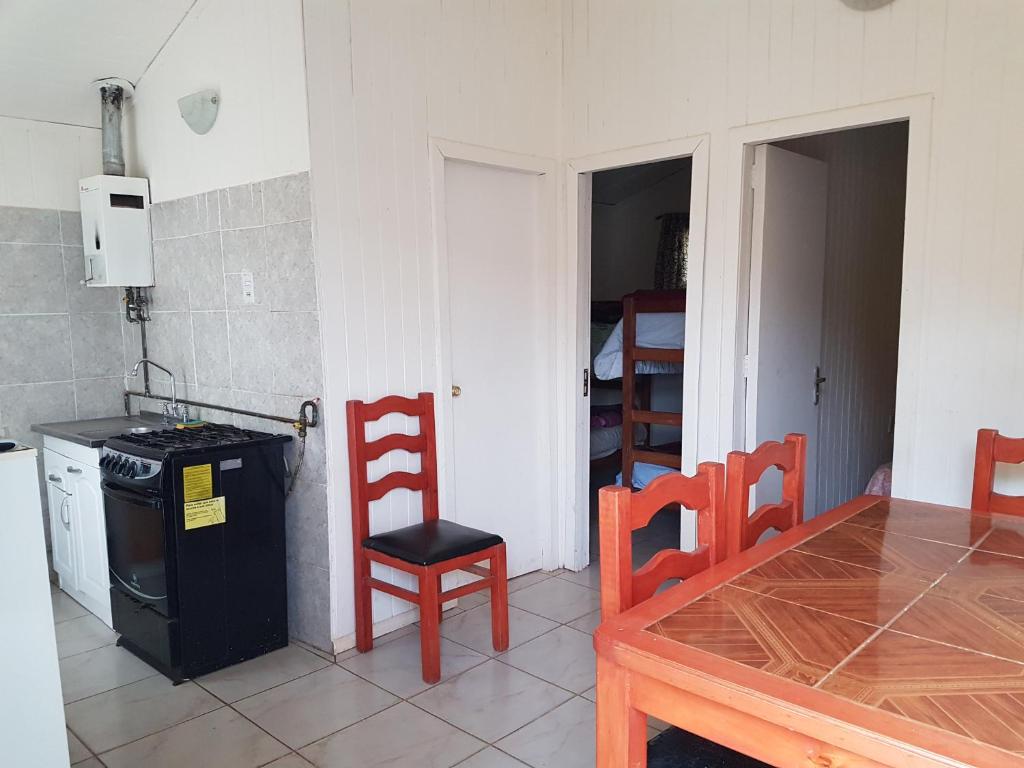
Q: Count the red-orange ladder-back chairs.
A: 4